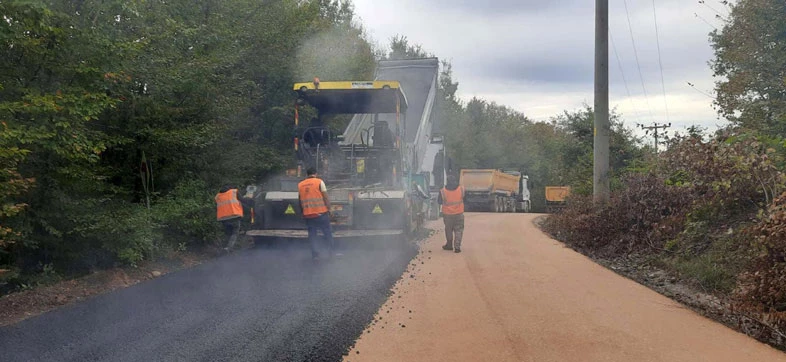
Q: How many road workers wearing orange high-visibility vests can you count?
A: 3